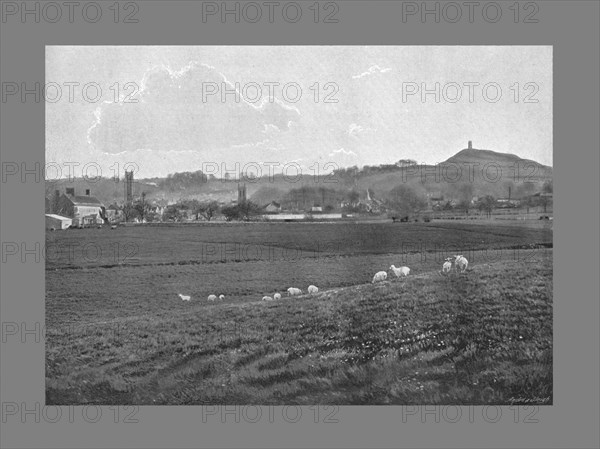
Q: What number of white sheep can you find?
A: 11